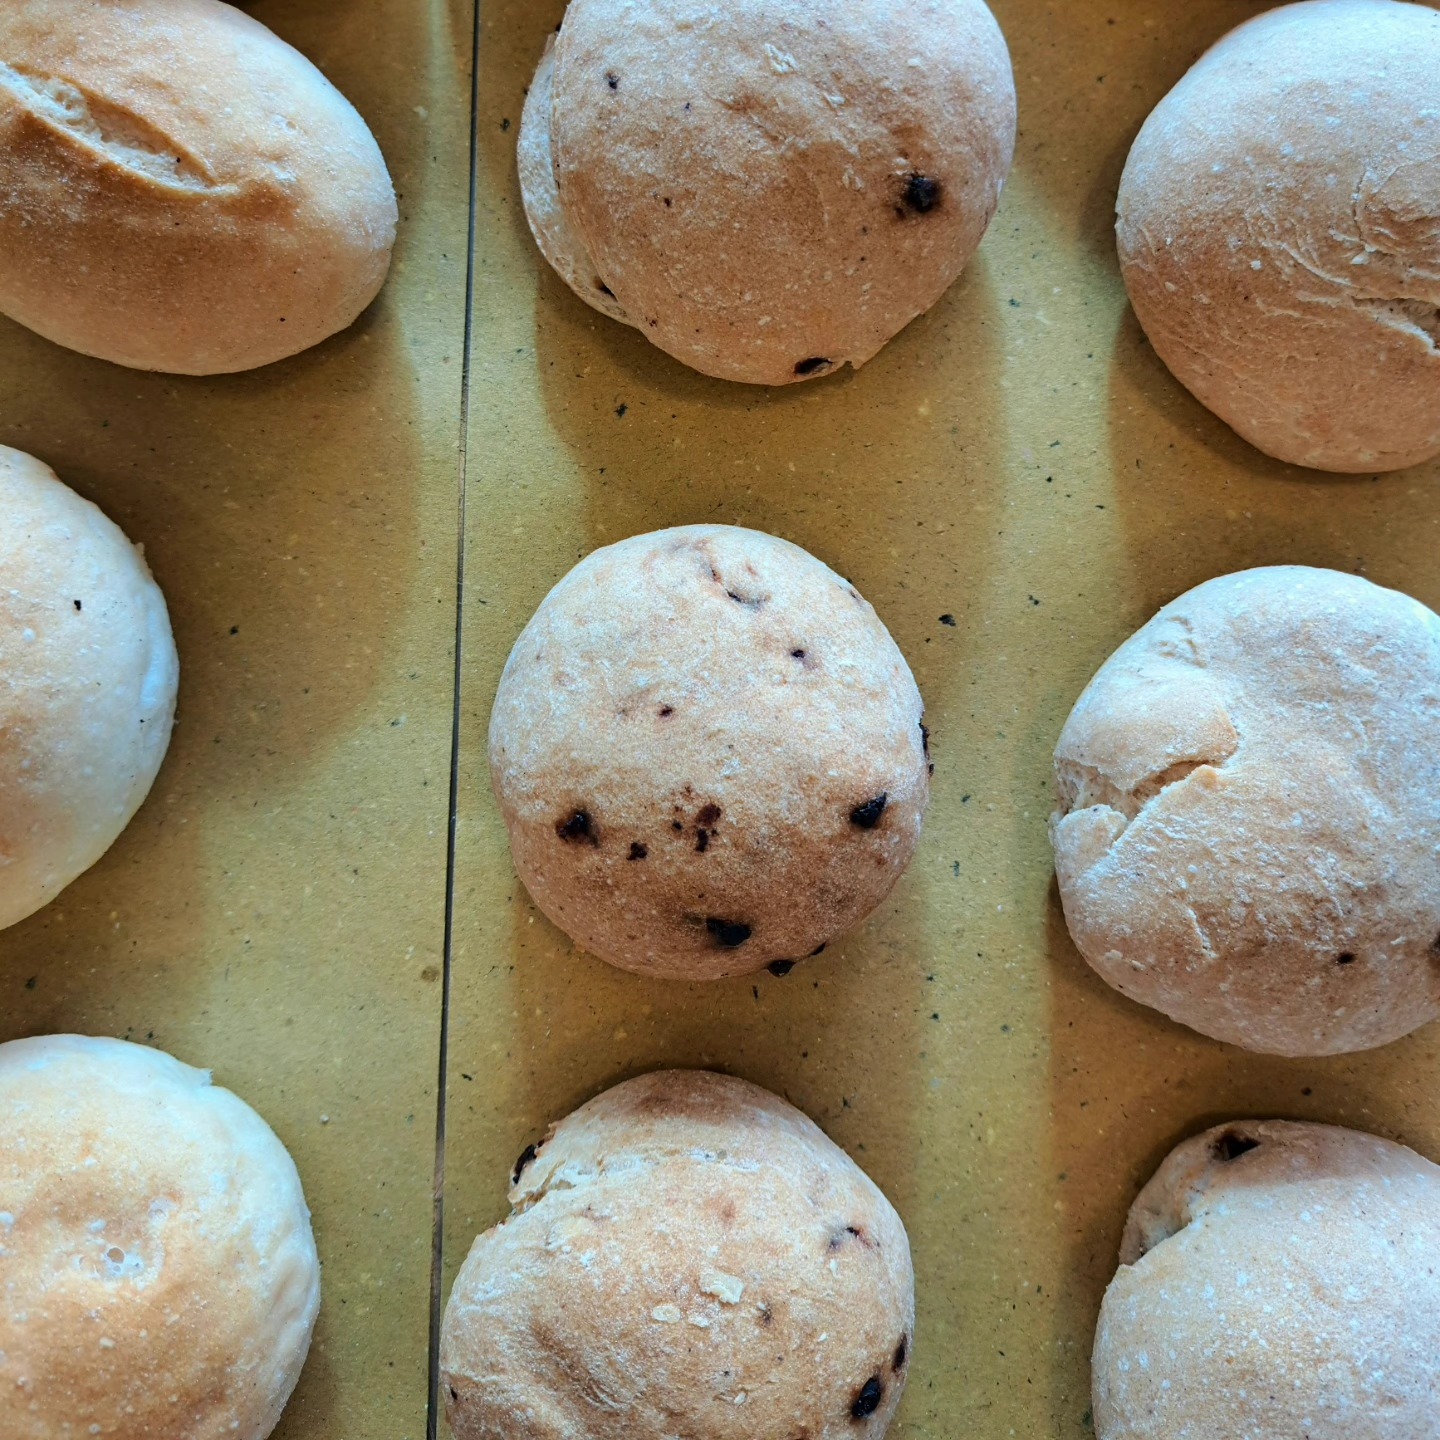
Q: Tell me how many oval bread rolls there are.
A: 1